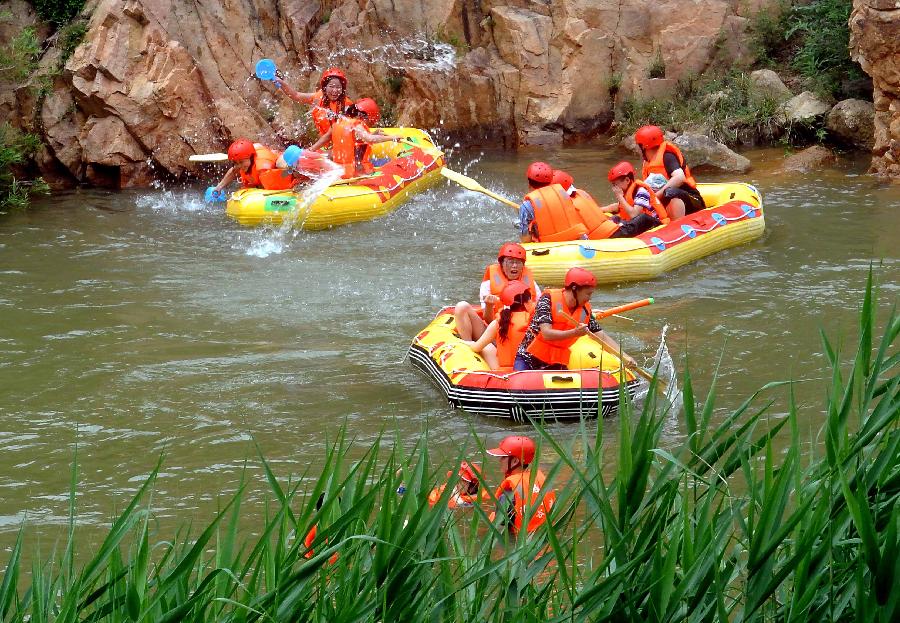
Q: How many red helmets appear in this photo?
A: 12